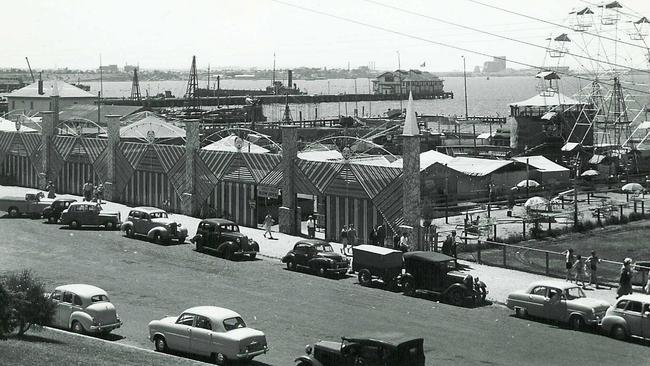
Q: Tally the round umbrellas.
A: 4